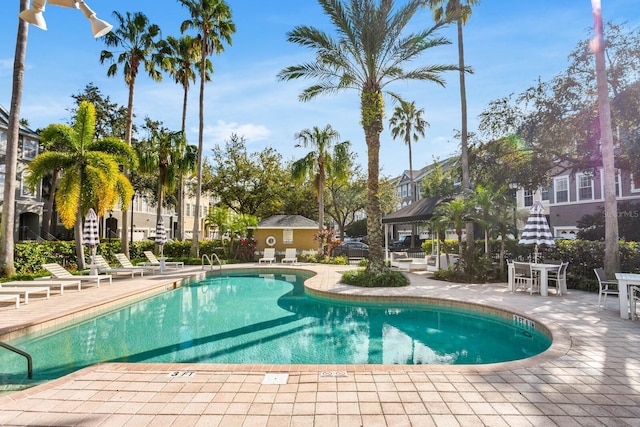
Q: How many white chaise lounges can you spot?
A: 9